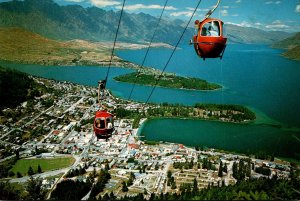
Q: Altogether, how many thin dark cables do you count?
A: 3